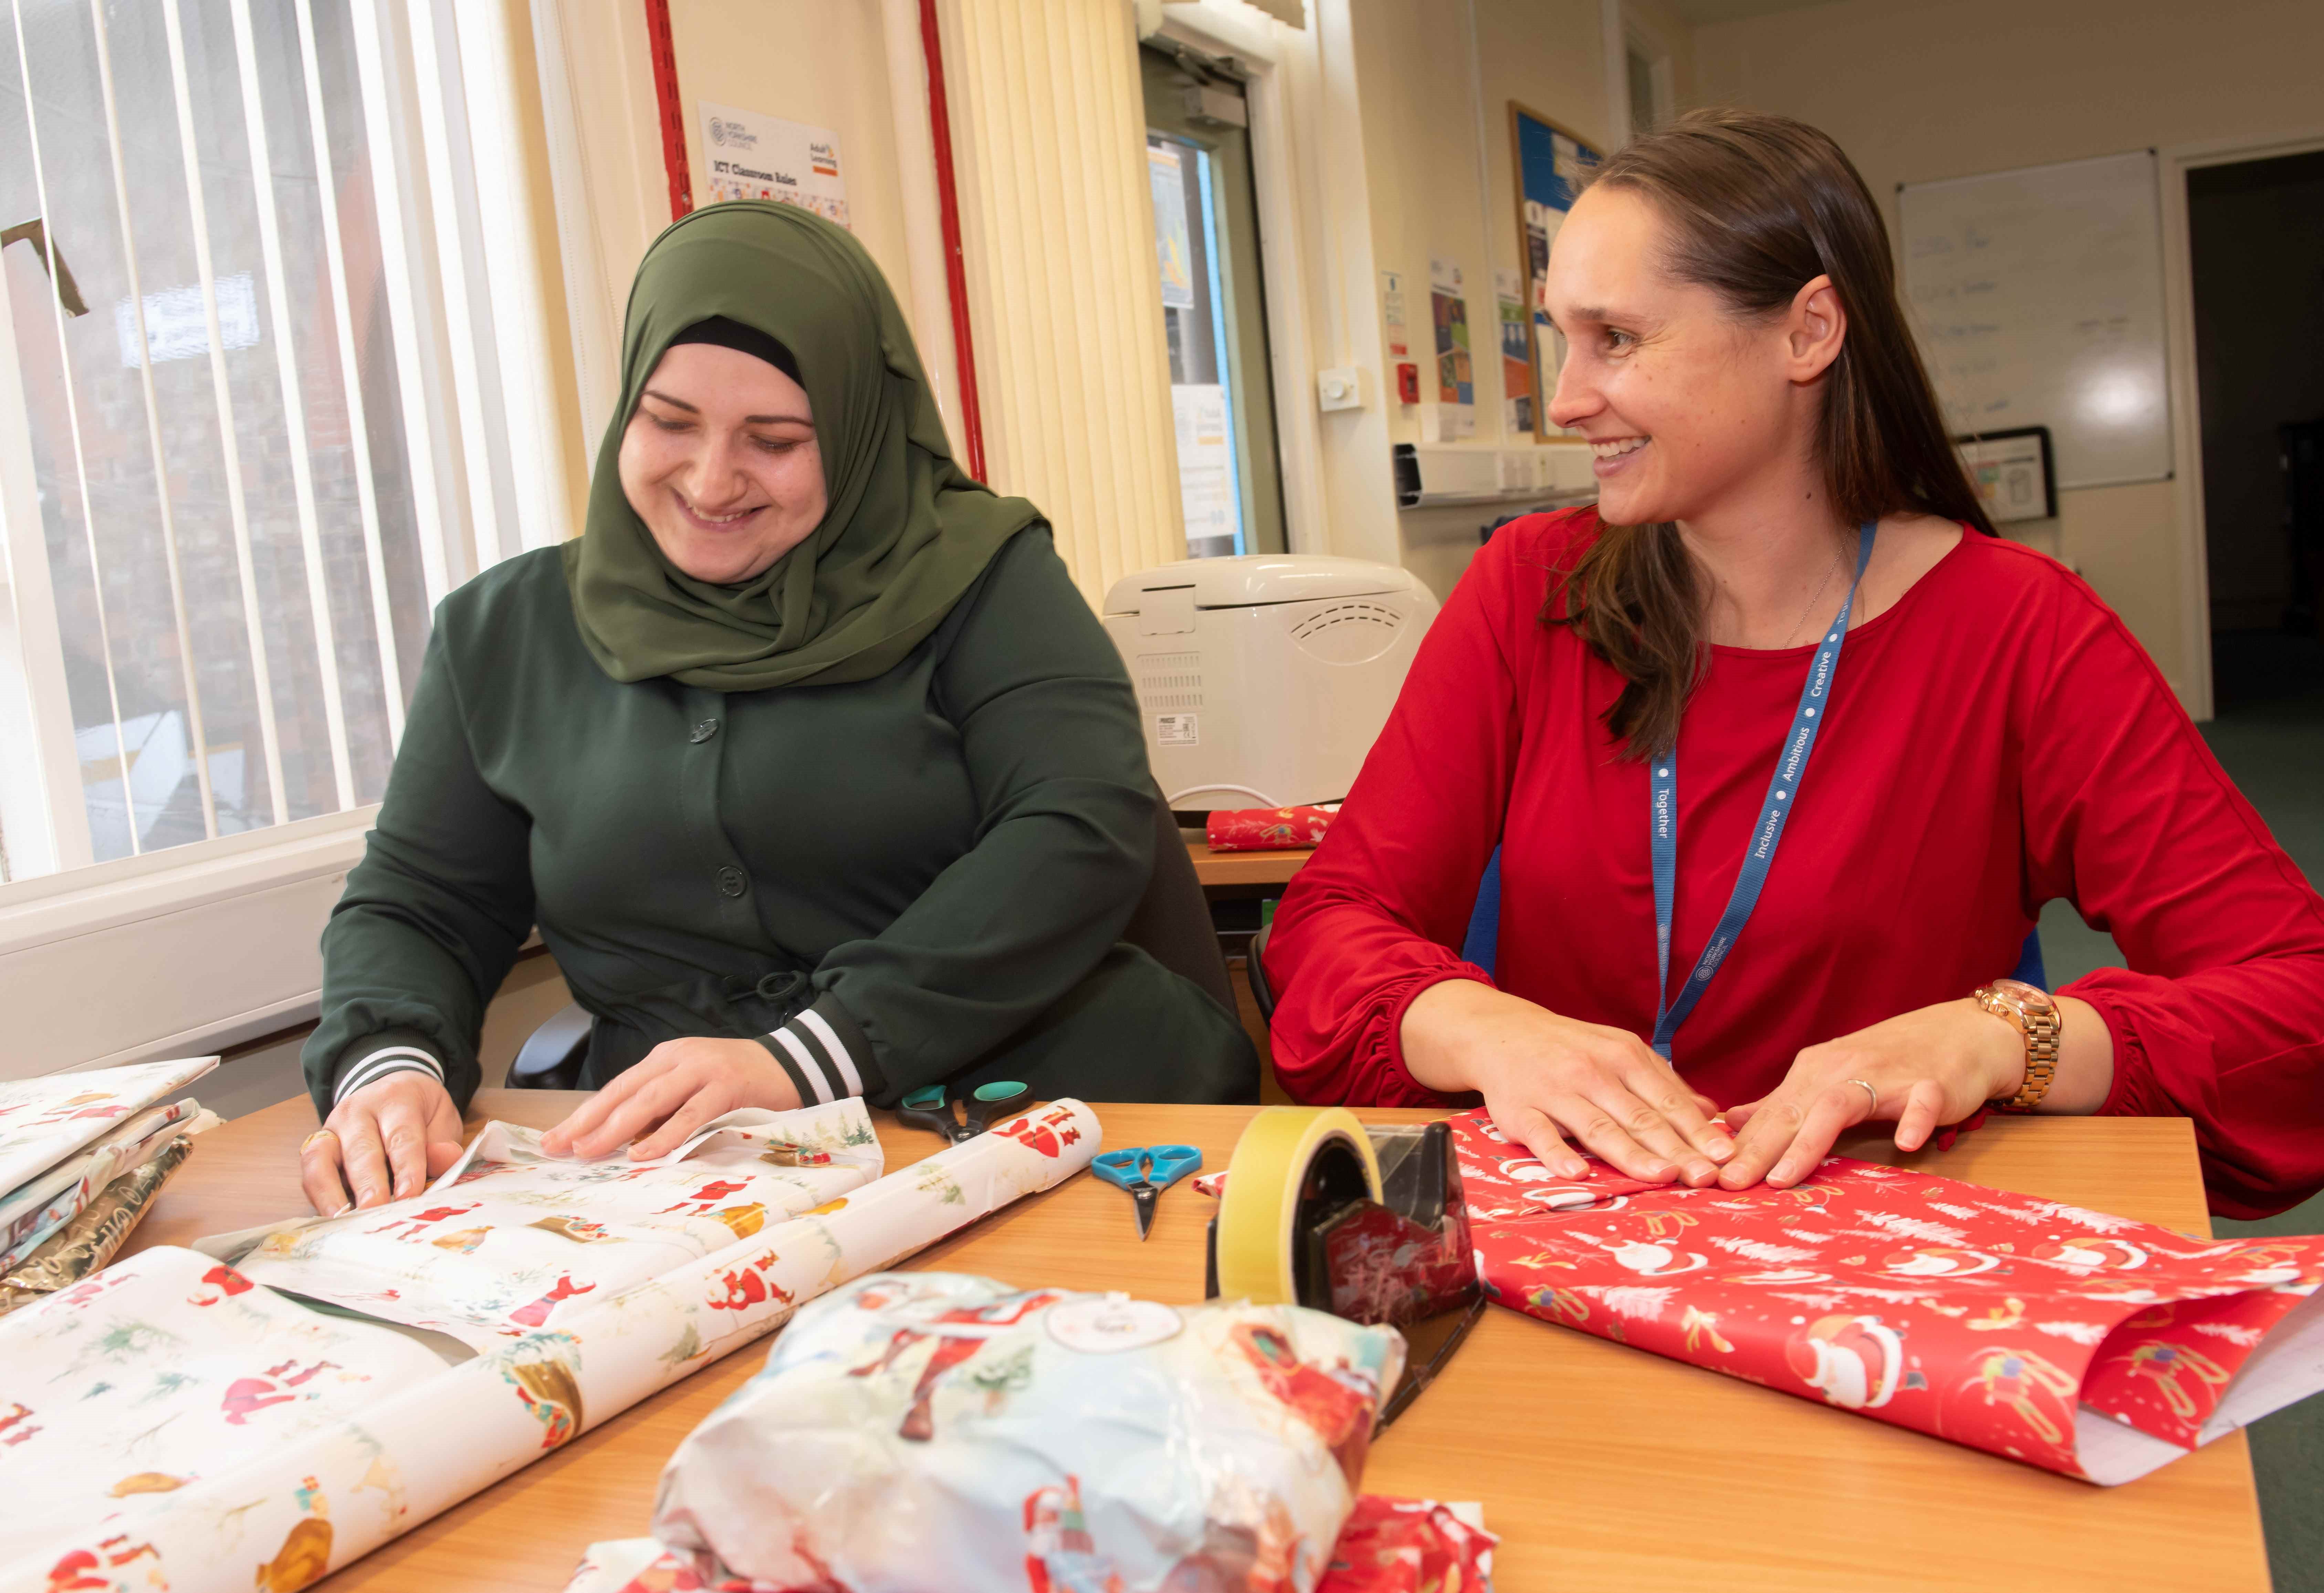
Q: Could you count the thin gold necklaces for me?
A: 1